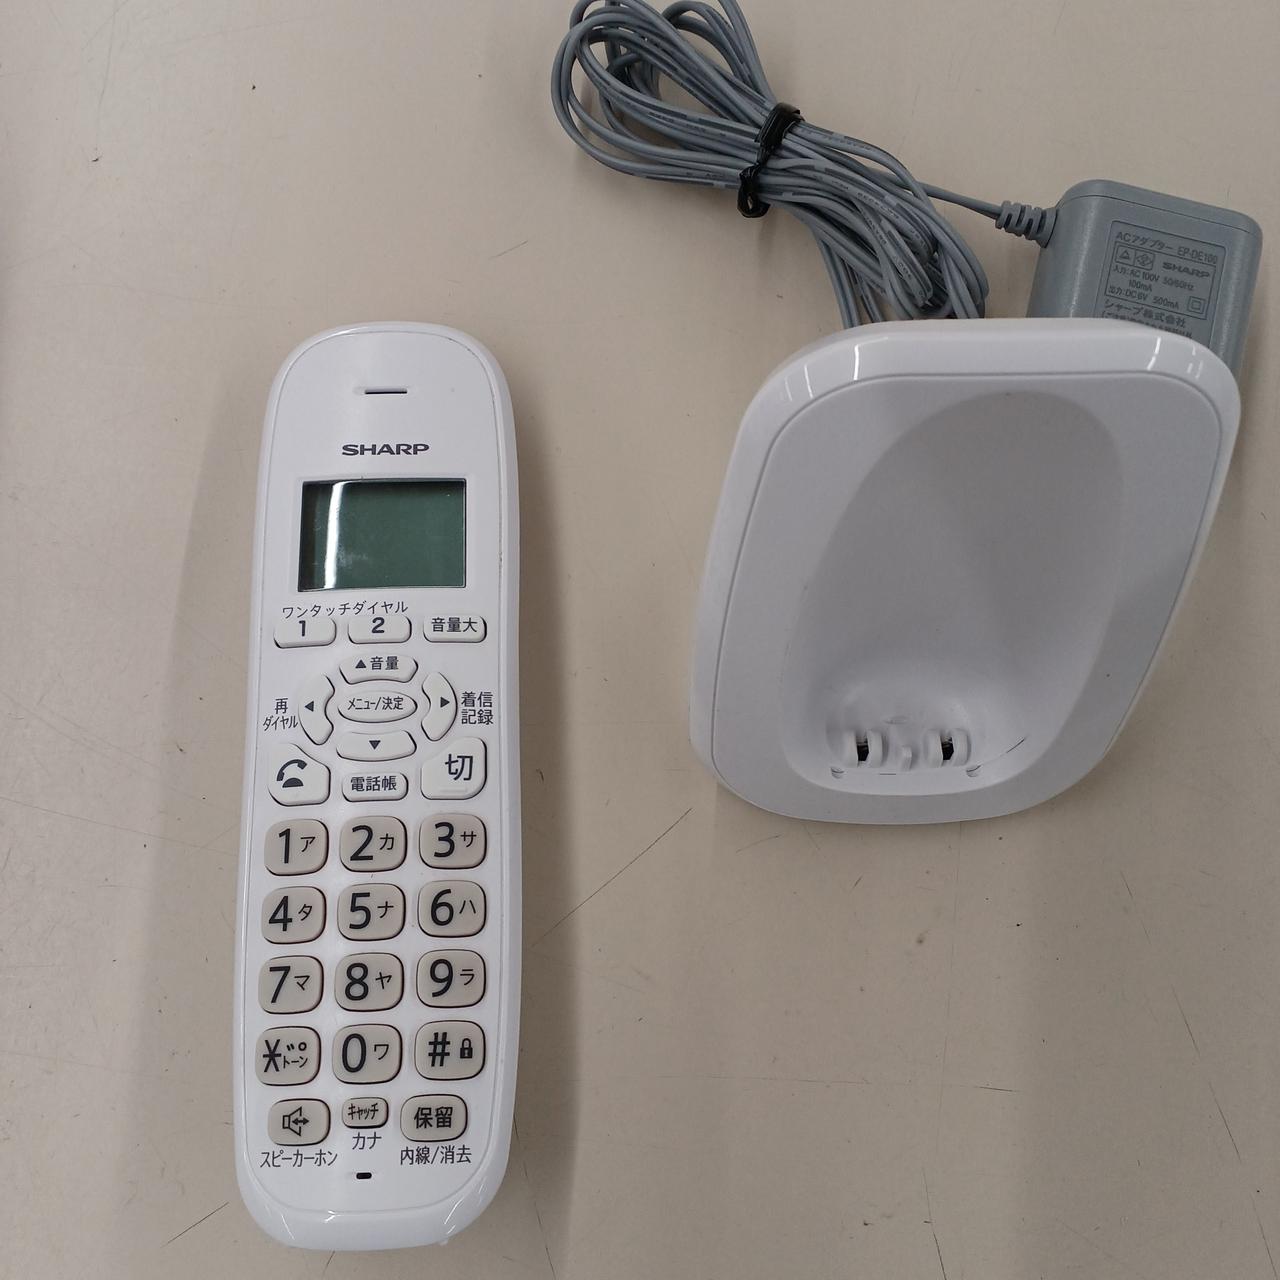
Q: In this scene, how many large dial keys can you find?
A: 12